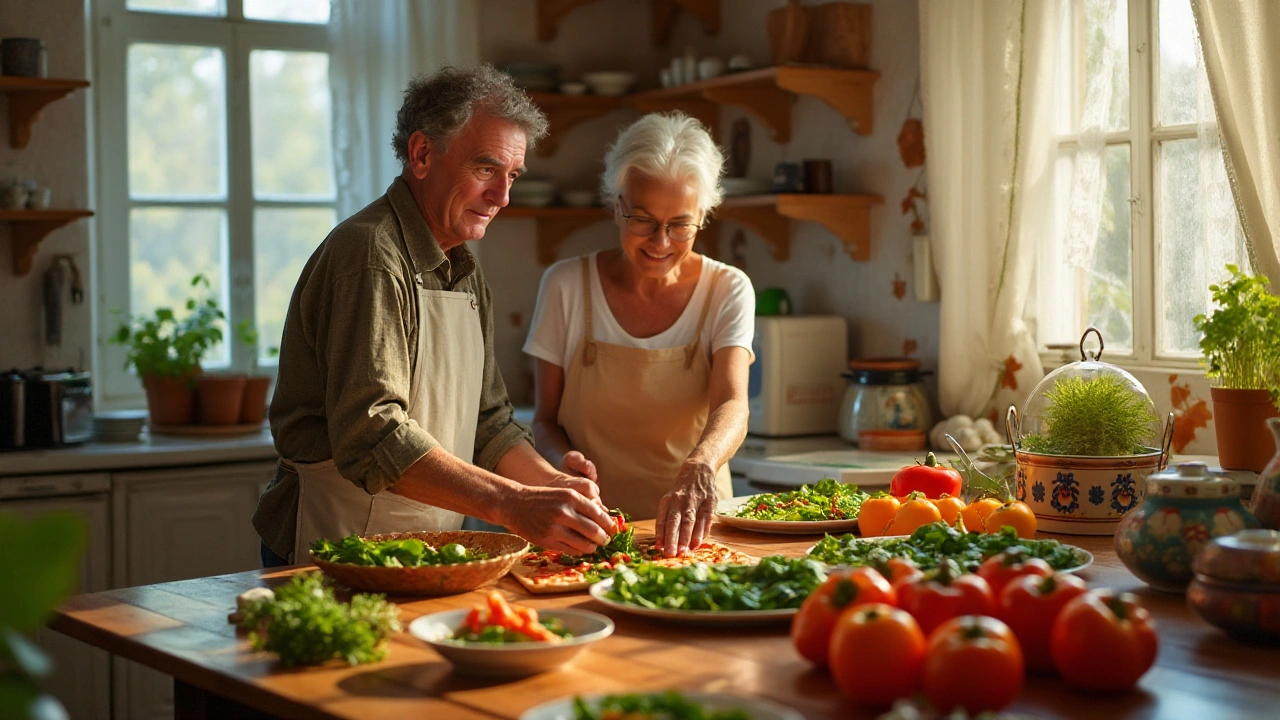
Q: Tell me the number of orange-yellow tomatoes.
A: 5